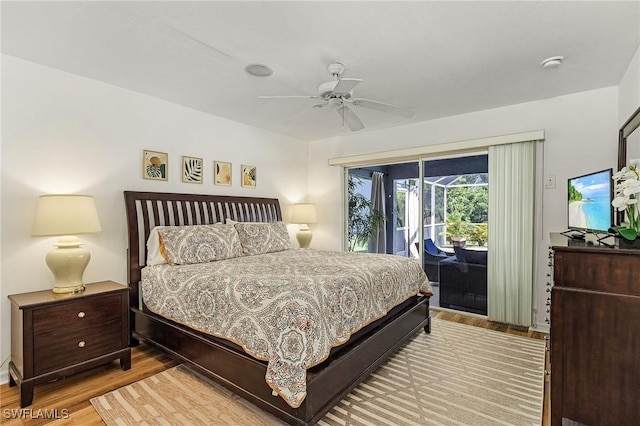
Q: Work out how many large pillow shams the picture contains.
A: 2